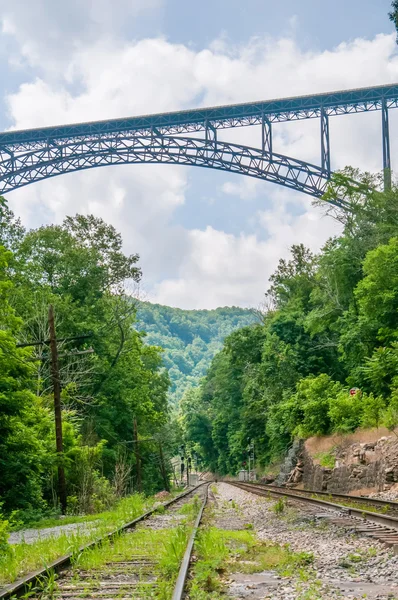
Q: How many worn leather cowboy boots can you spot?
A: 0